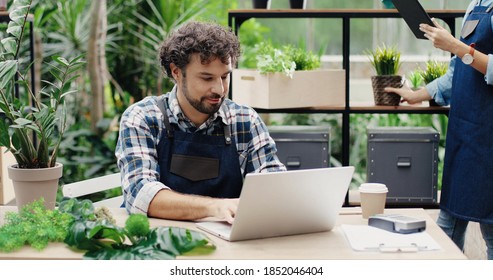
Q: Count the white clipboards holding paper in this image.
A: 1